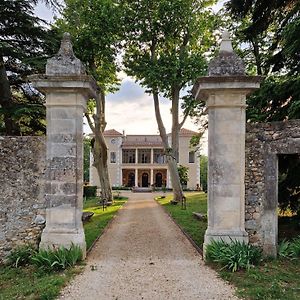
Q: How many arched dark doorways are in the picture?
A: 3